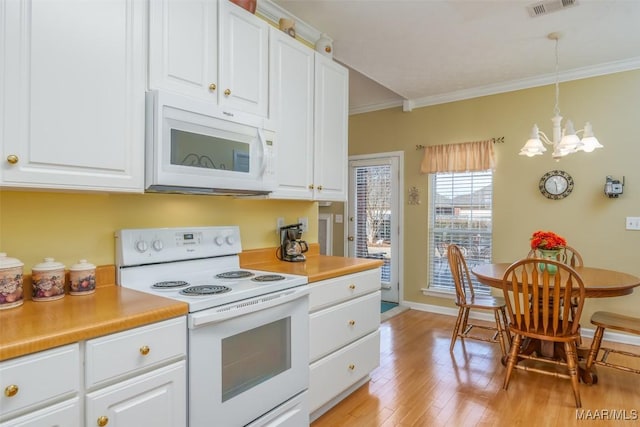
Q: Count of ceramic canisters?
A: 3